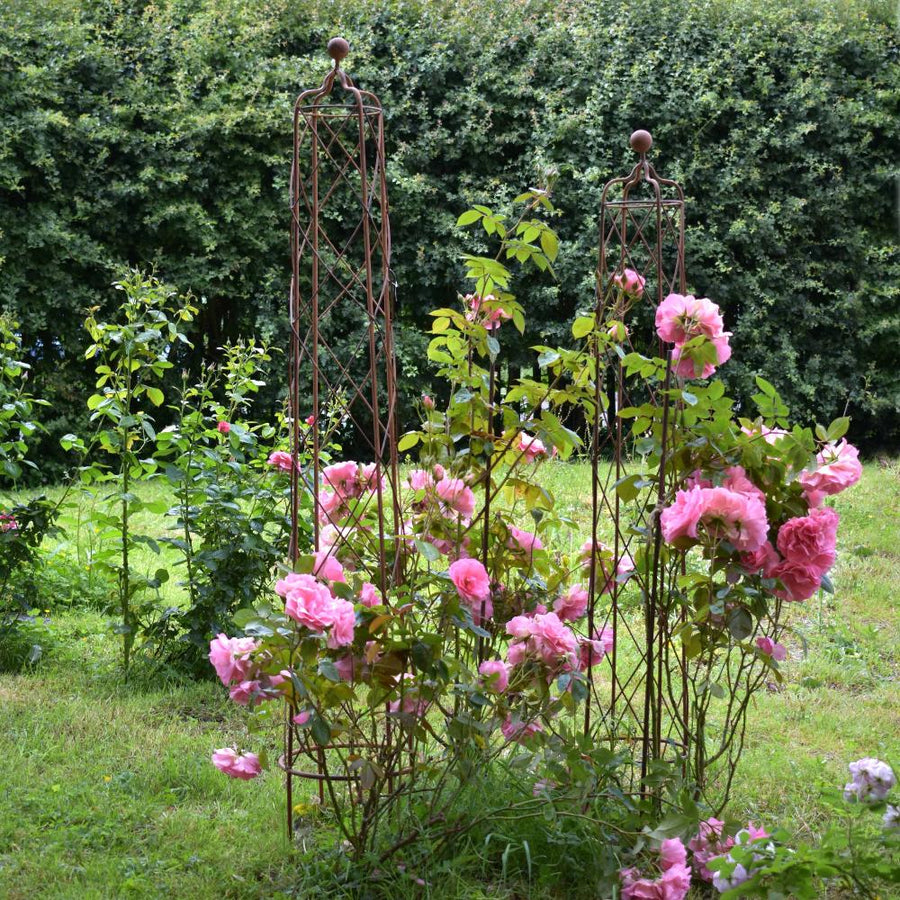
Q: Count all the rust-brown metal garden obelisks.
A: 2